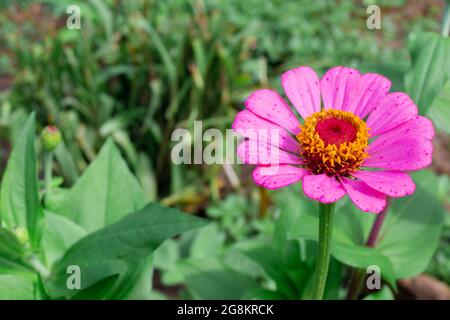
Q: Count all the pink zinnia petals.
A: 13